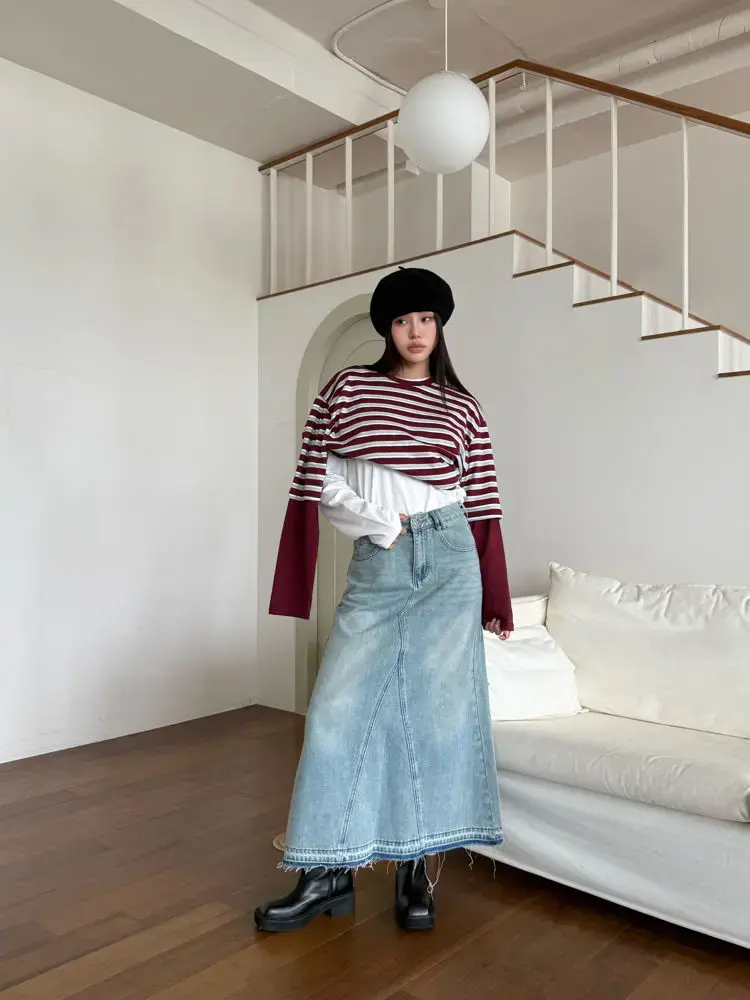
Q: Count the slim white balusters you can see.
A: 9